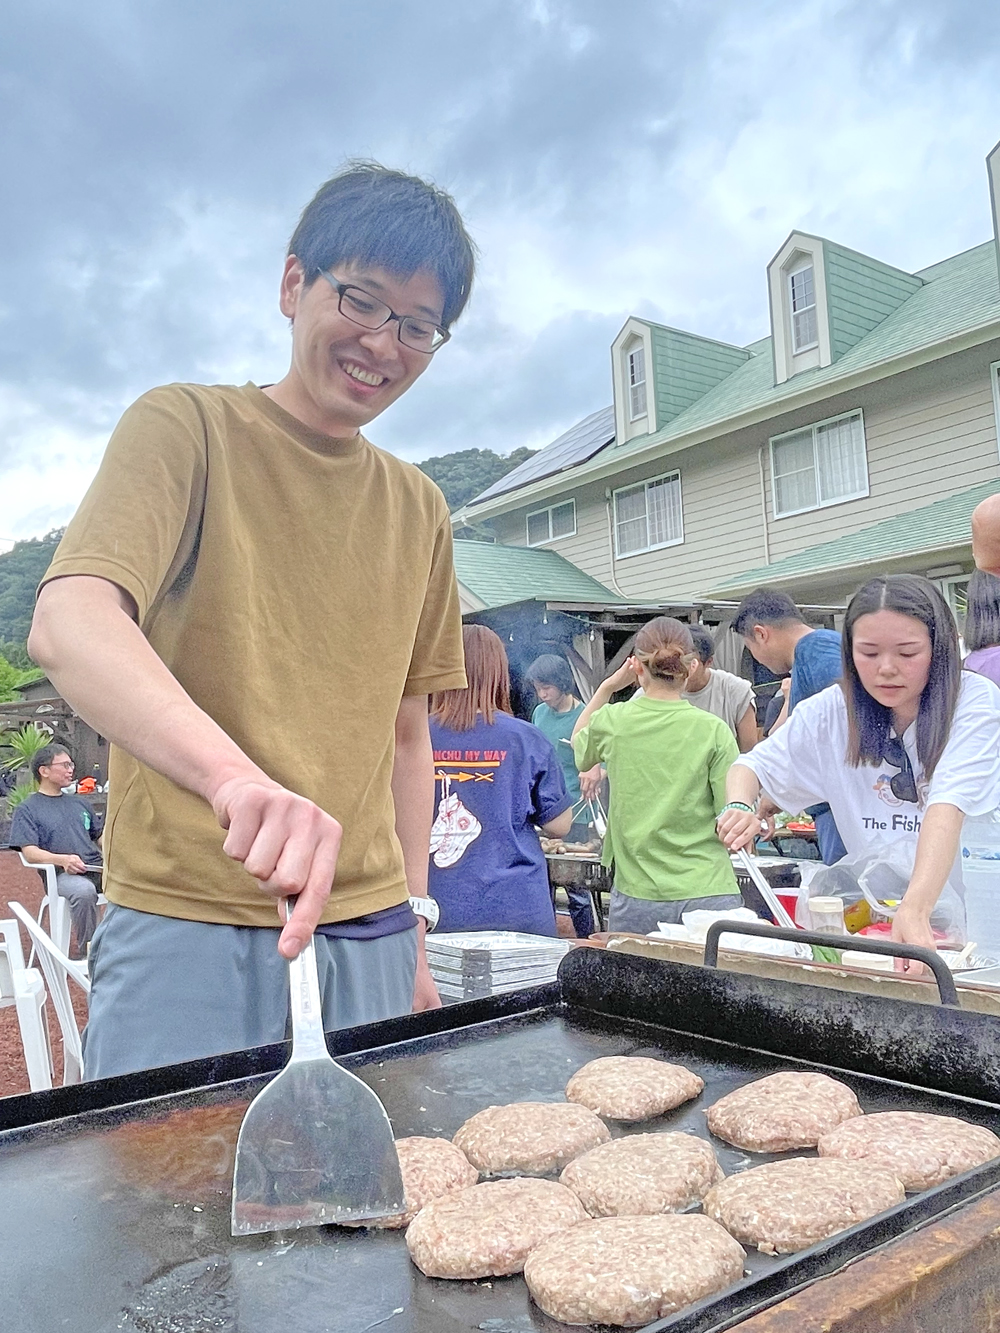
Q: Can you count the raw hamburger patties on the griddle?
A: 9